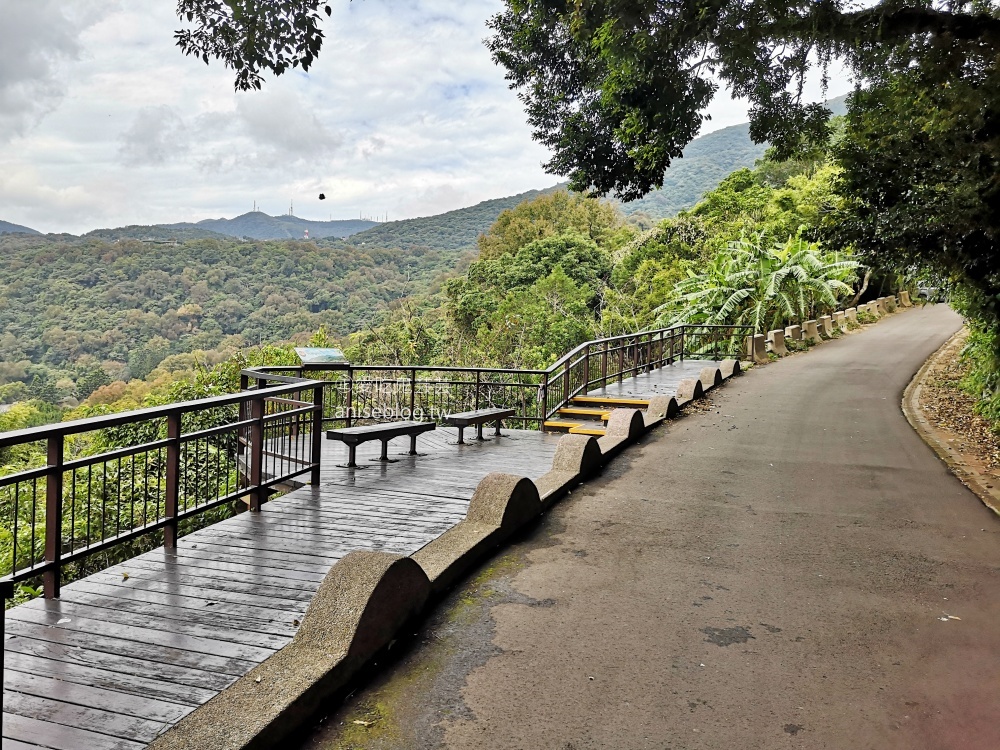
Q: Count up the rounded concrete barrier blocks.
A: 8